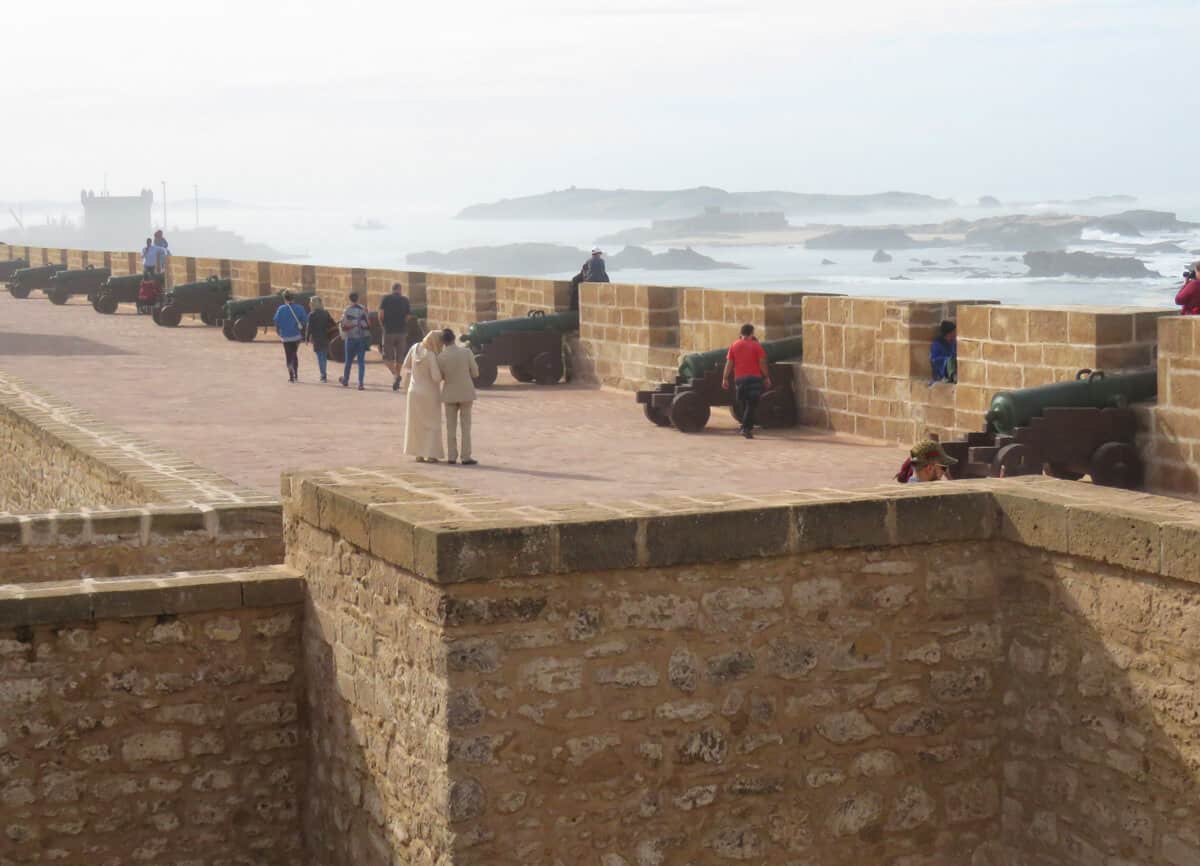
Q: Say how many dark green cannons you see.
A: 10